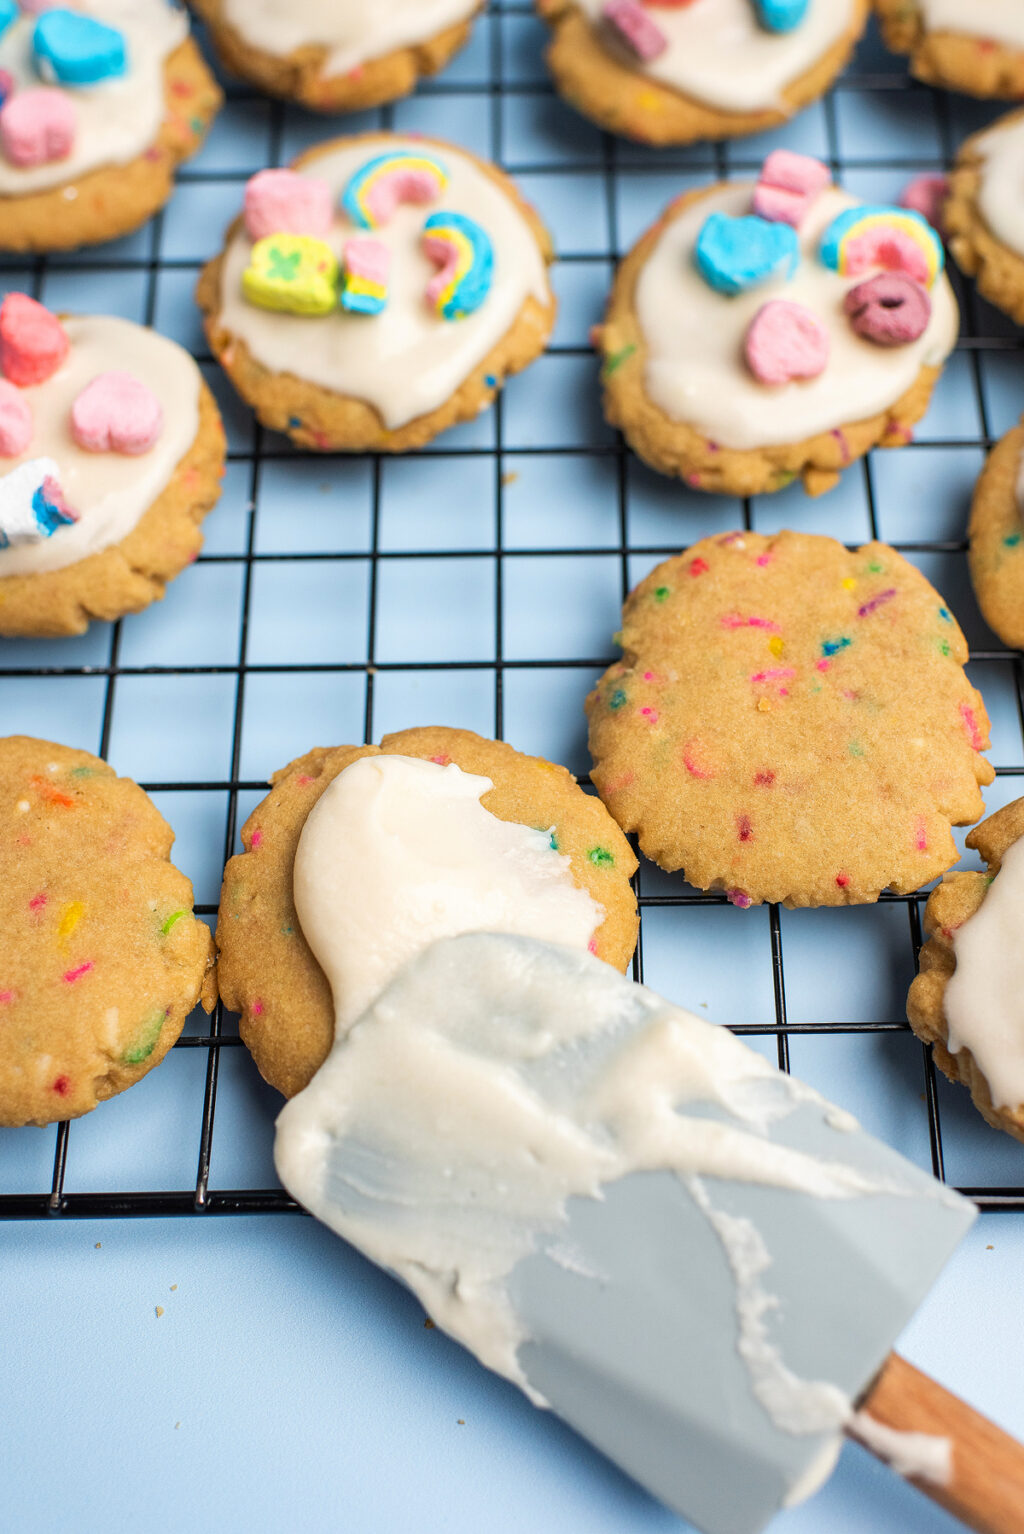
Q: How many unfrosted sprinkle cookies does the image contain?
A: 2